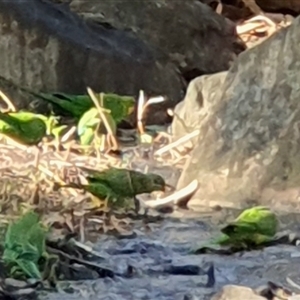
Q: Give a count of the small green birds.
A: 5